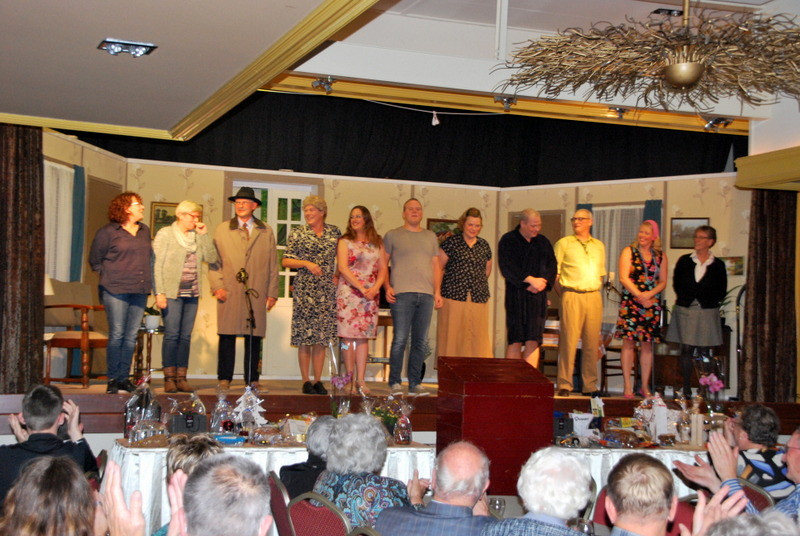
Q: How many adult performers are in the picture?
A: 11